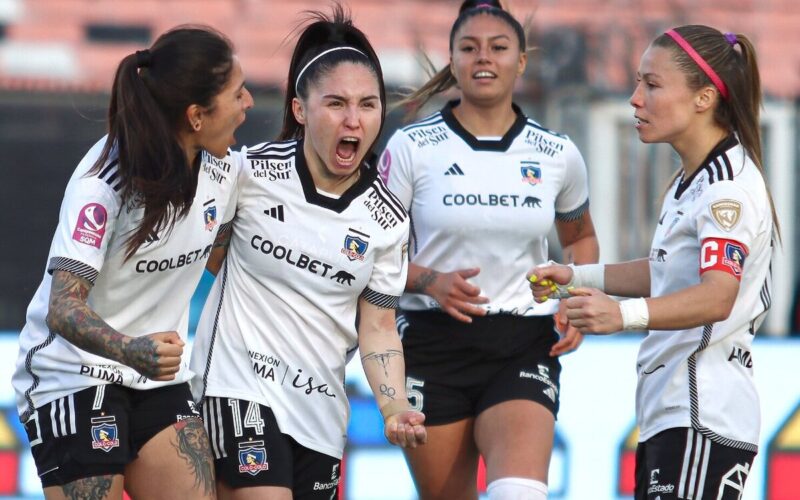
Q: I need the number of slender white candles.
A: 0